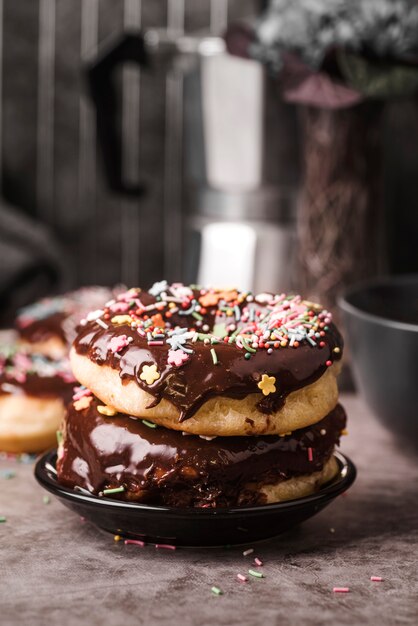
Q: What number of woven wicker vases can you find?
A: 1